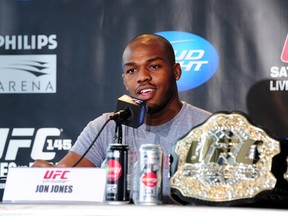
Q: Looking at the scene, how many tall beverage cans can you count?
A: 2